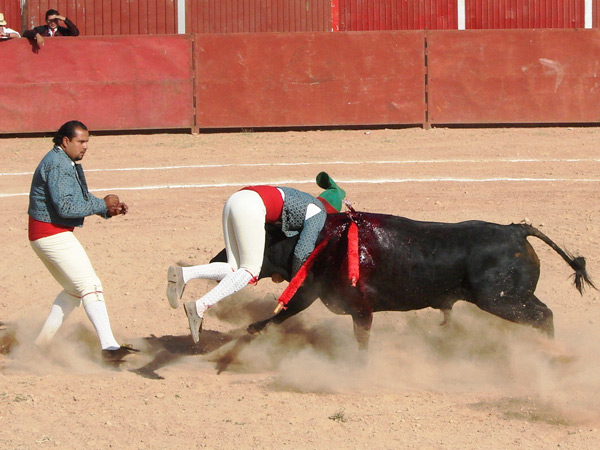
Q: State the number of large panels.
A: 3